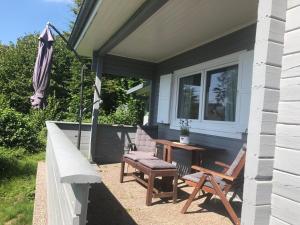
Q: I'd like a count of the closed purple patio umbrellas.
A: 1